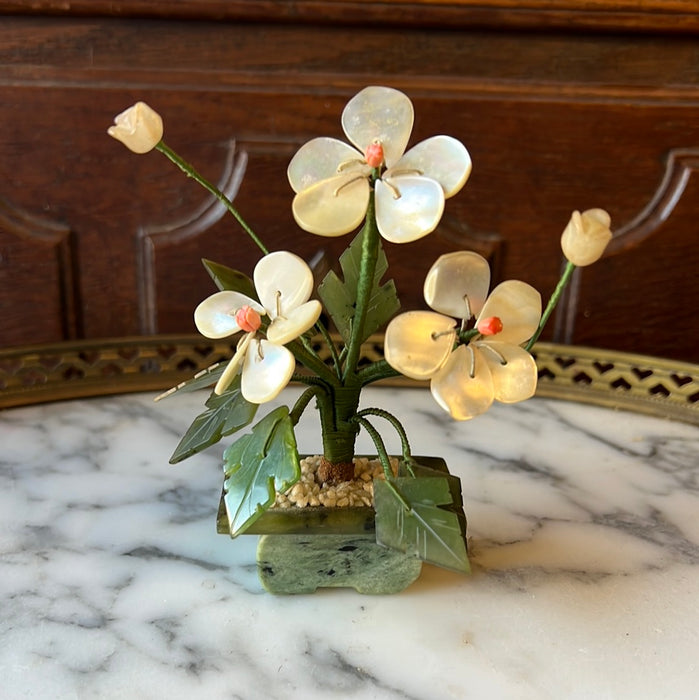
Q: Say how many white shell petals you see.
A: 15